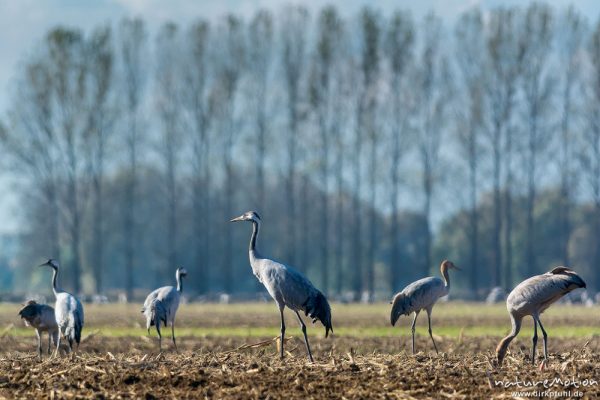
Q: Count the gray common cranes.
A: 6